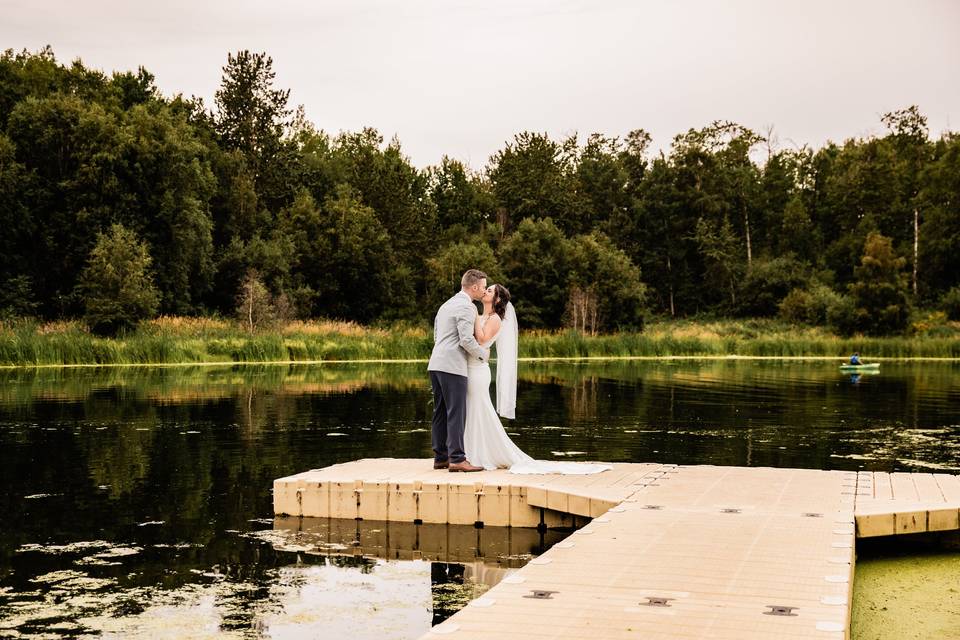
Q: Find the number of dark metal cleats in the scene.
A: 6